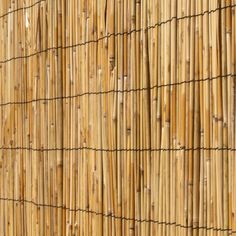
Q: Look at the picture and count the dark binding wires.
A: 5